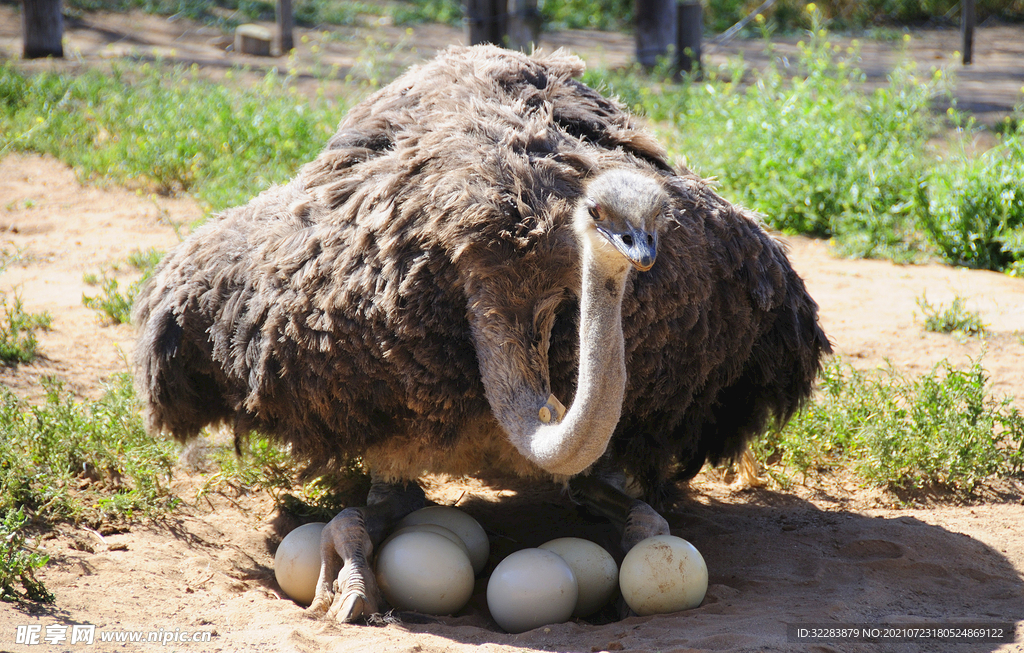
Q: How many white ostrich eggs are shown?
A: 7